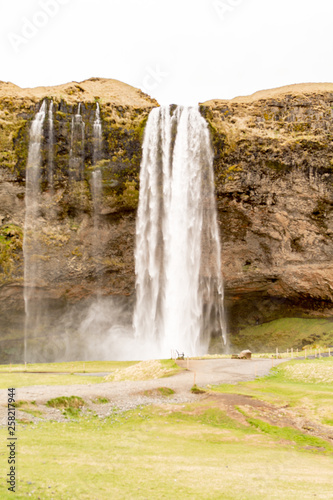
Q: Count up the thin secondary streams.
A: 4